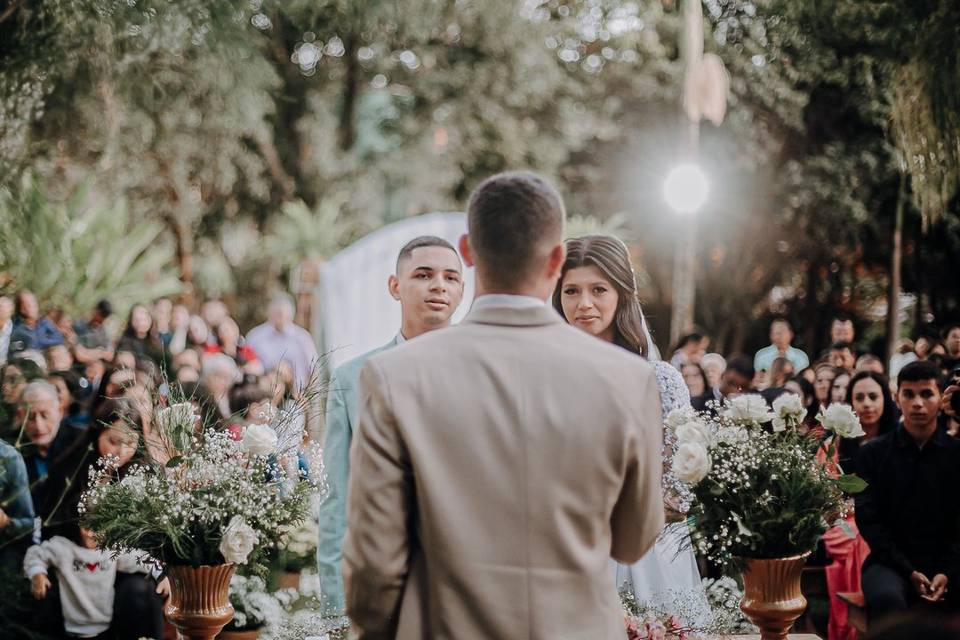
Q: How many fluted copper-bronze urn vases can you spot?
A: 2